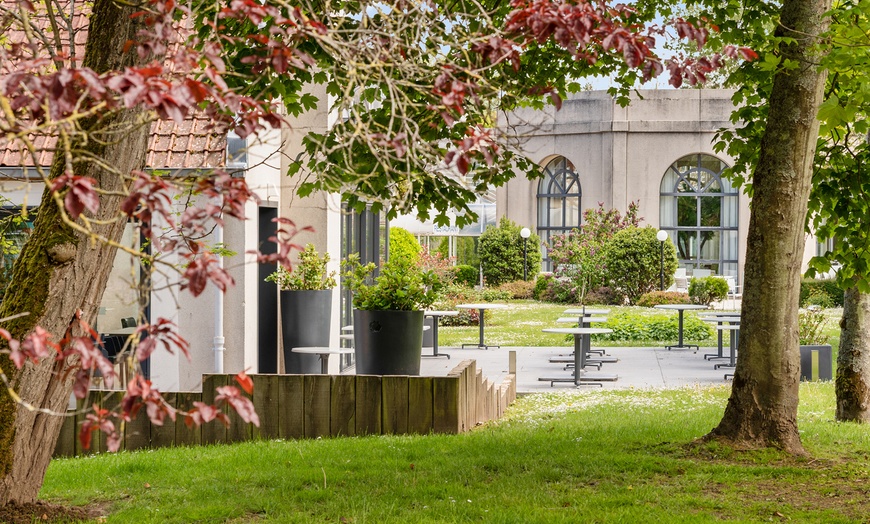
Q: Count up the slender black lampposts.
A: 2